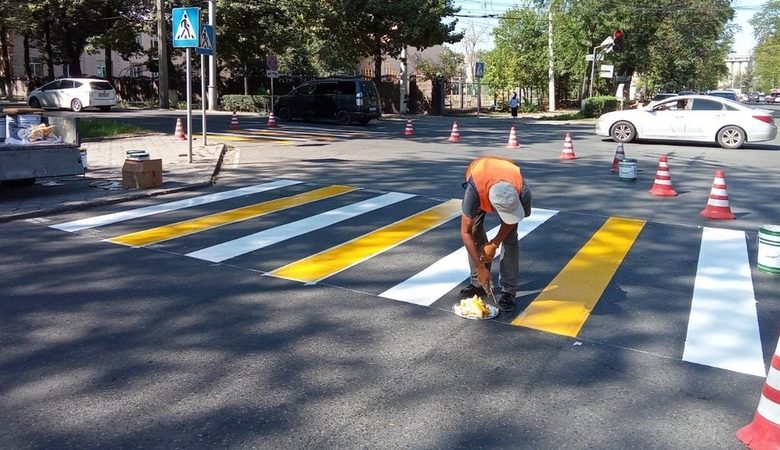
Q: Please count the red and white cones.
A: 11